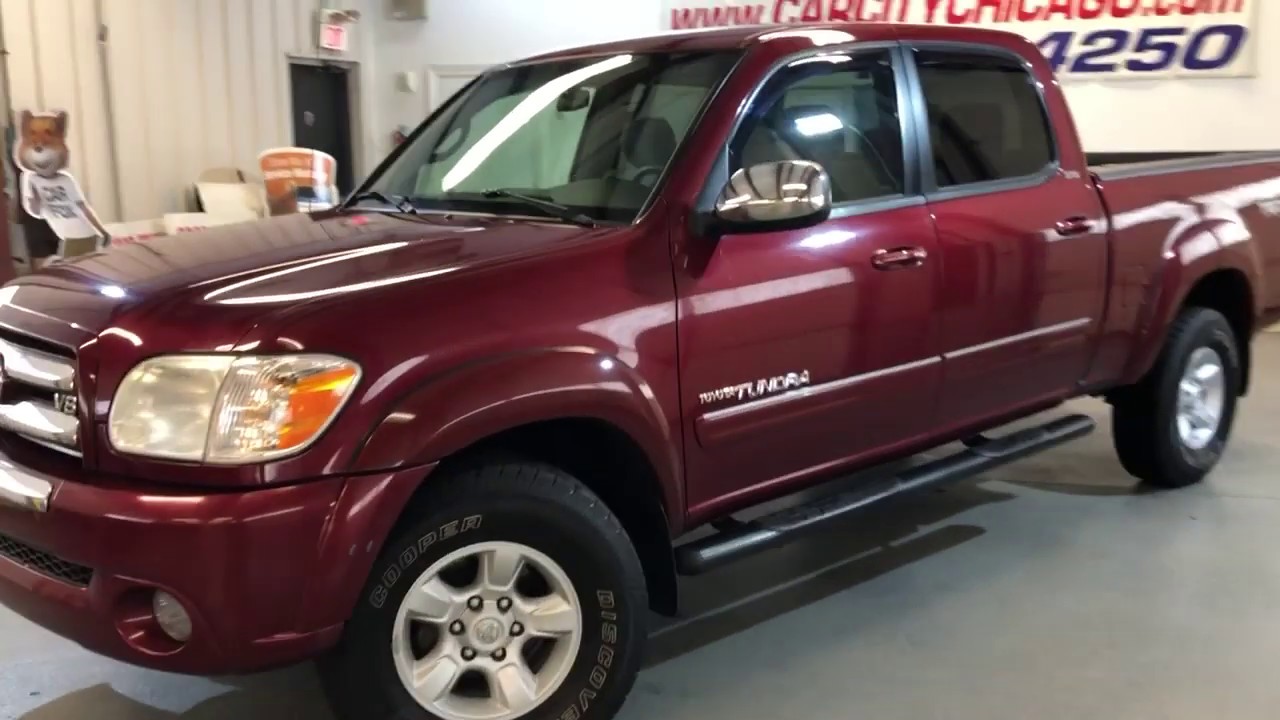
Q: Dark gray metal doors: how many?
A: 1